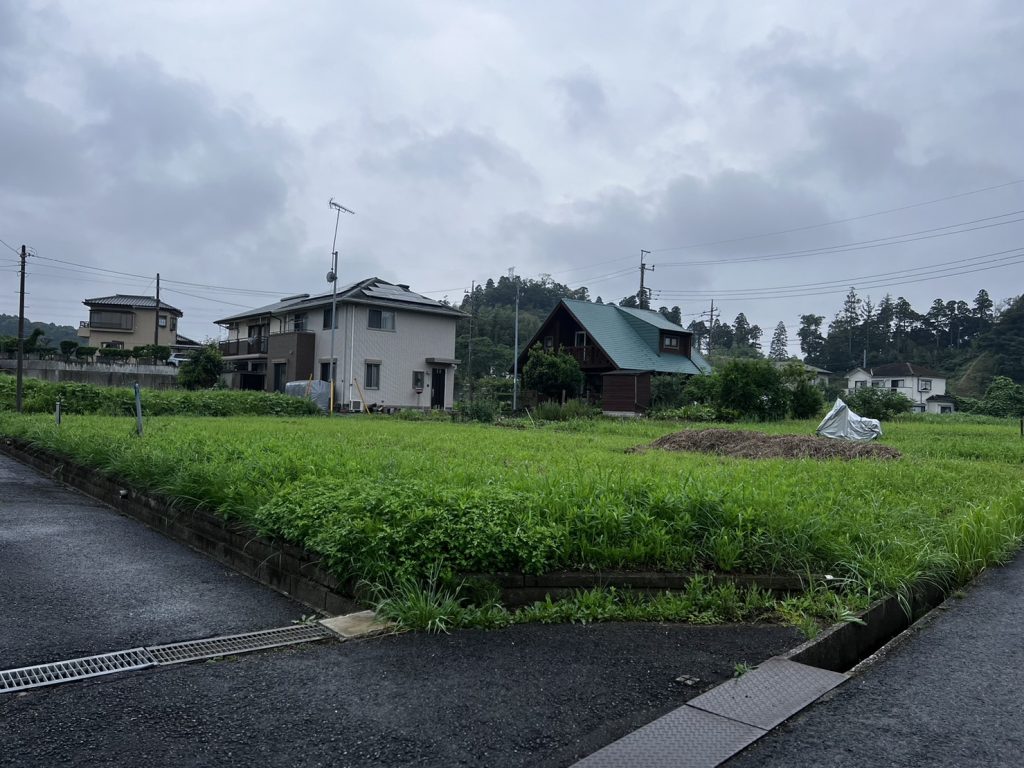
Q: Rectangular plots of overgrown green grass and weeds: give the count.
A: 1